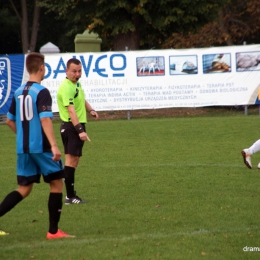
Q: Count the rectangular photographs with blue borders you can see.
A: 4